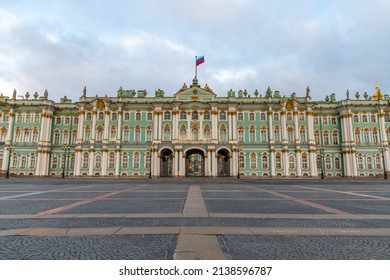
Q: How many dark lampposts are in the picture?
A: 6